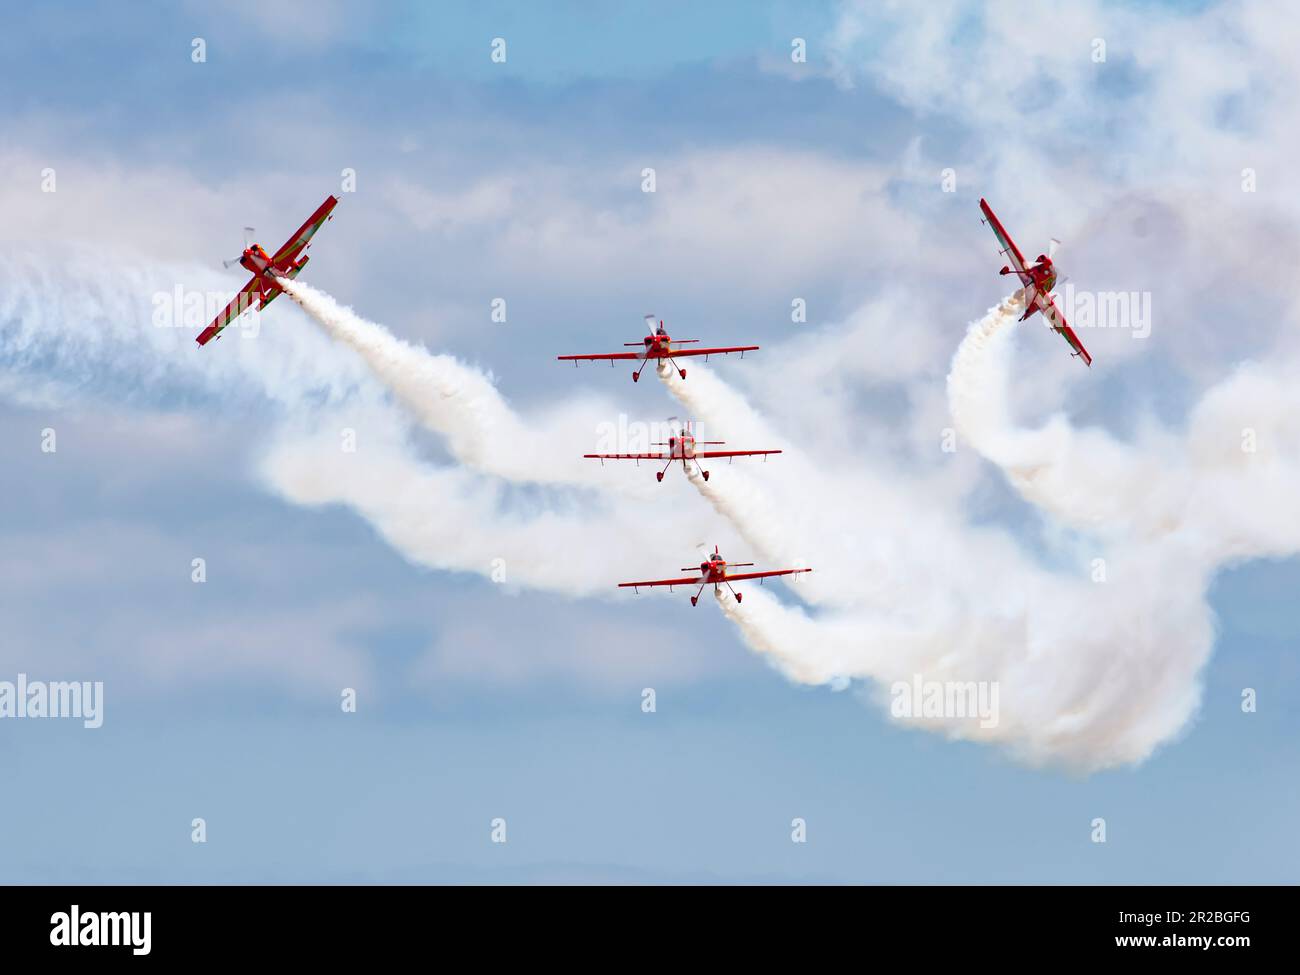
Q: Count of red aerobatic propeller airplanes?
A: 5